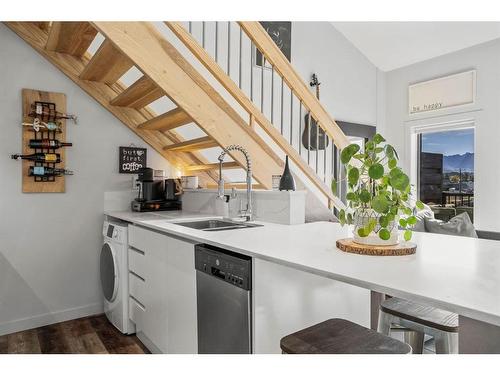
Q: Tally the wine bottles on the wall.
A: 5